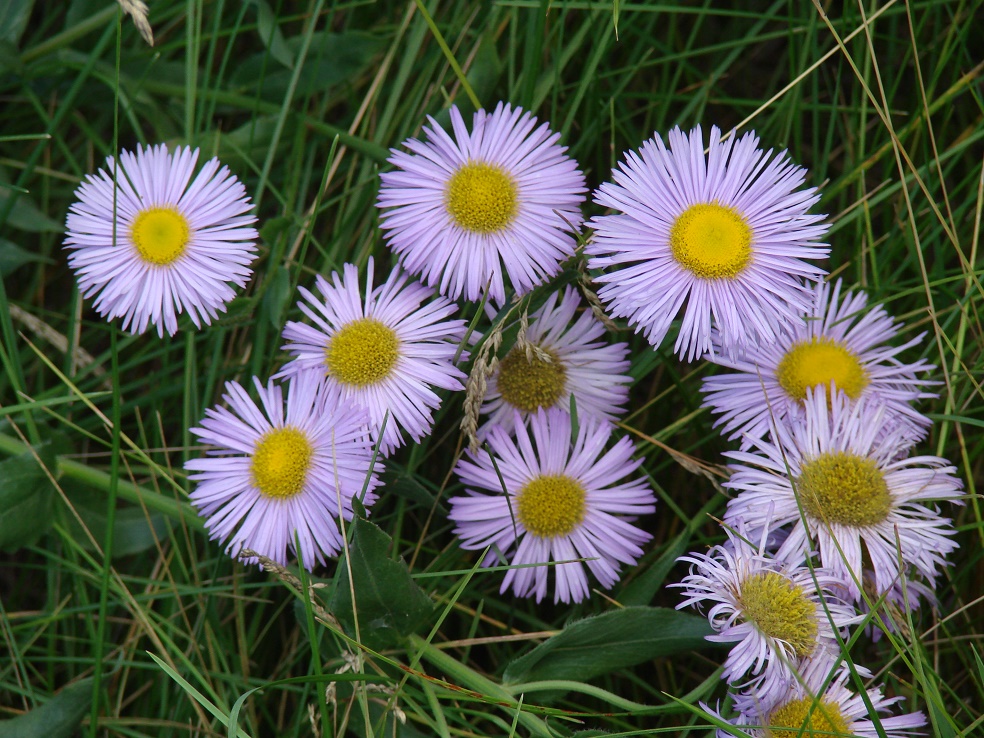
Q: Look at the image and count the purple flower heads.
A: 11